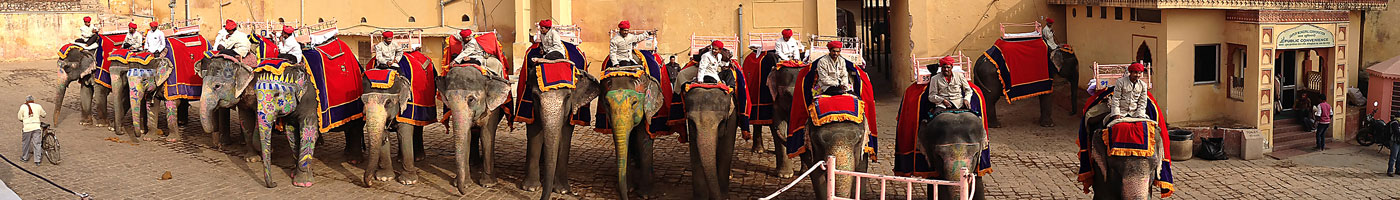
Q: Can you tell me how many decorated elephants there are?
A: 15